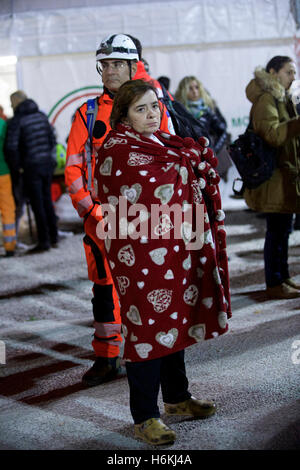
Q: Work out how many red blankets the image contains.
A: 1